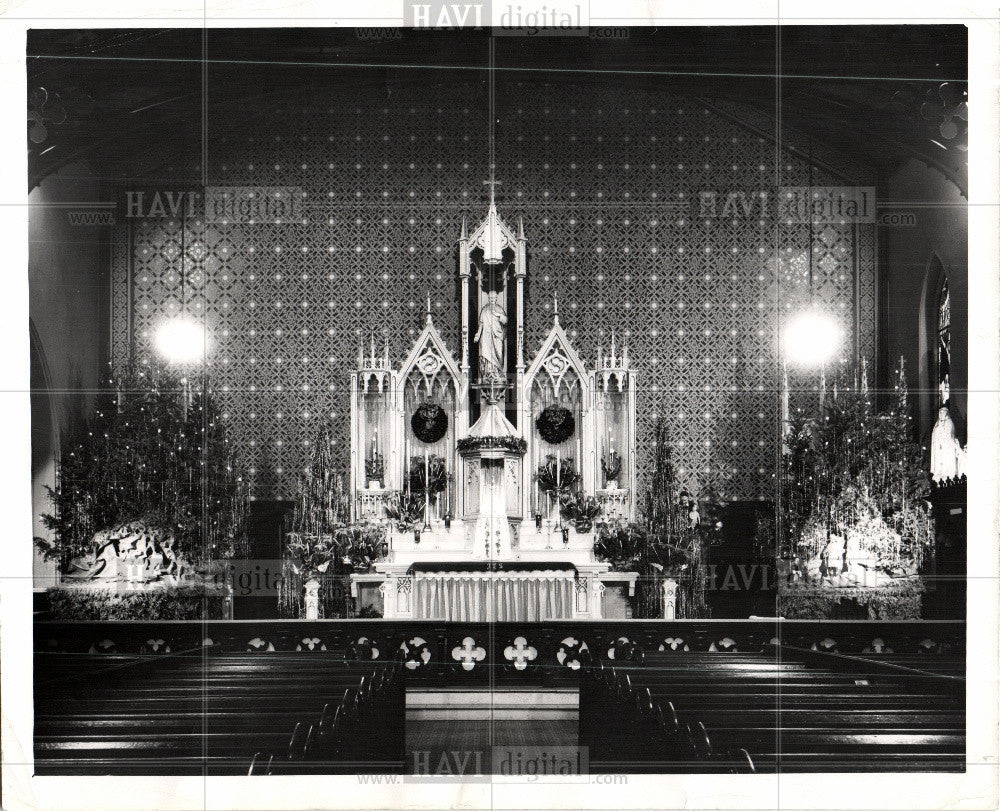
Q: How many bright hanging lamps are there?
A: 2